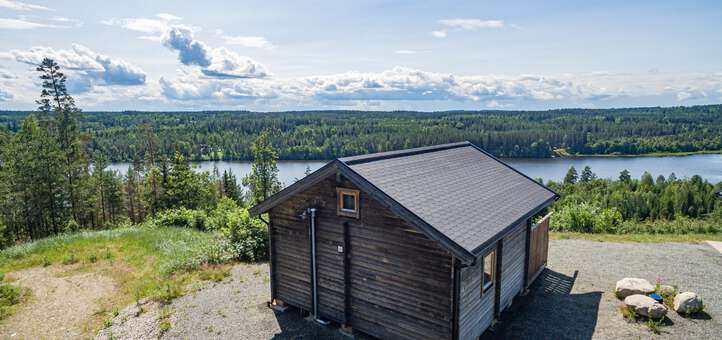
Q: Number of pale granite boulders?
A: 3